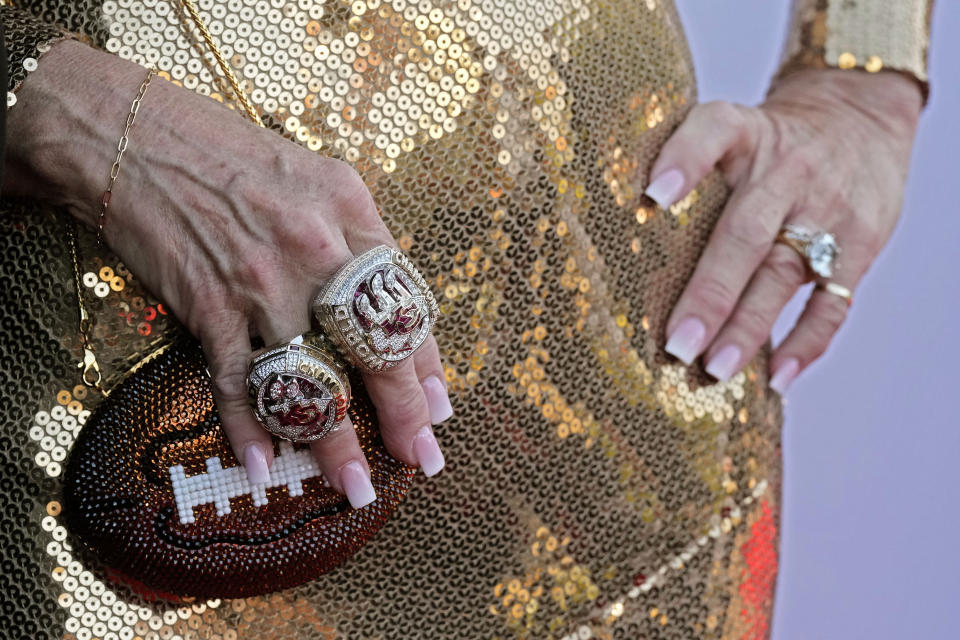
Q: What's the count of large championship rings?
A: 2